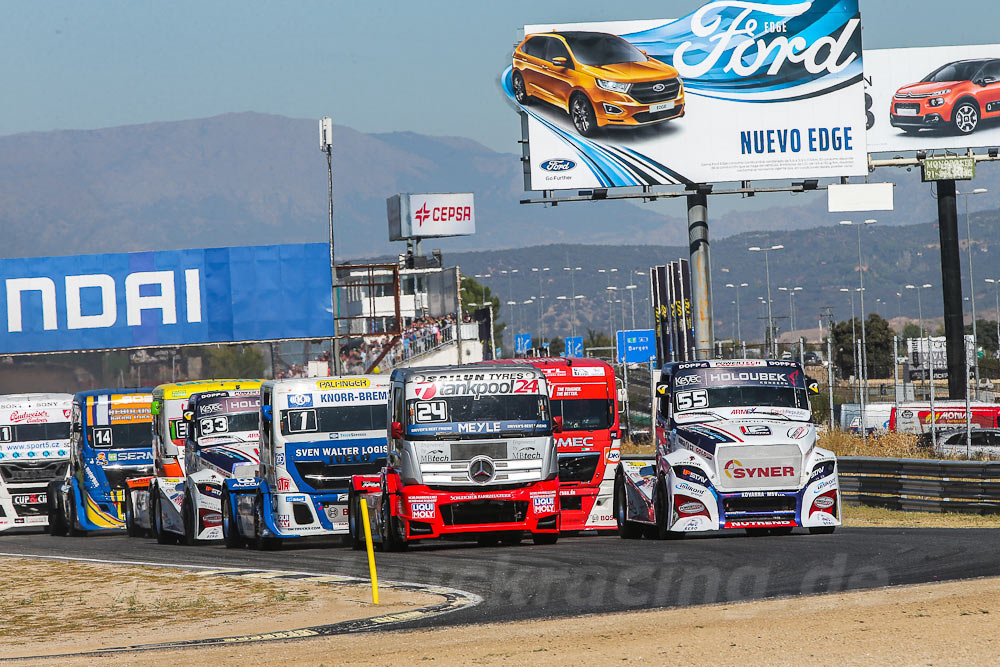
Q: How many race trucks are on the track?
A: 8